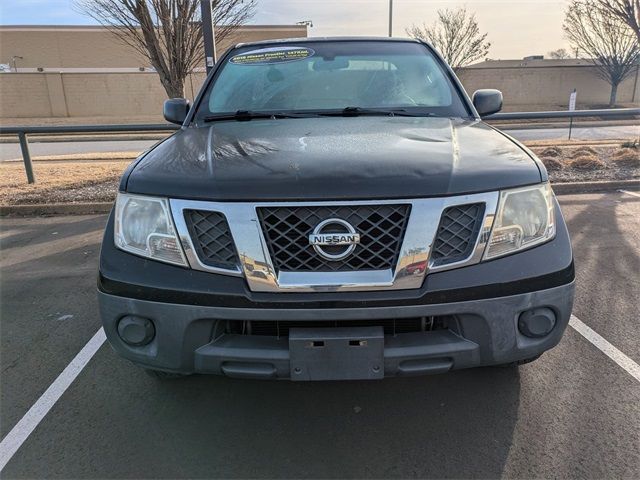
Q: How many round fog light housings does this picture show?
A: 2